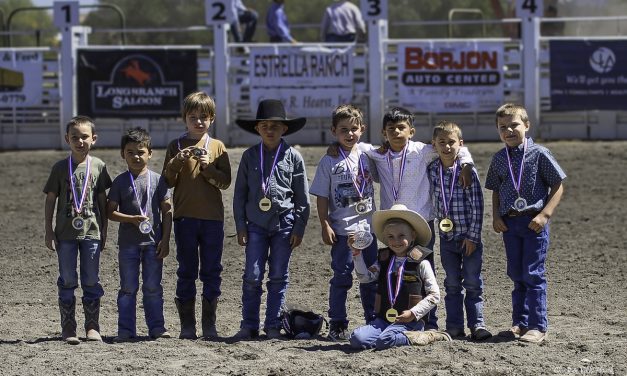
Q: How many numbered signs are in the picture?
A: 4